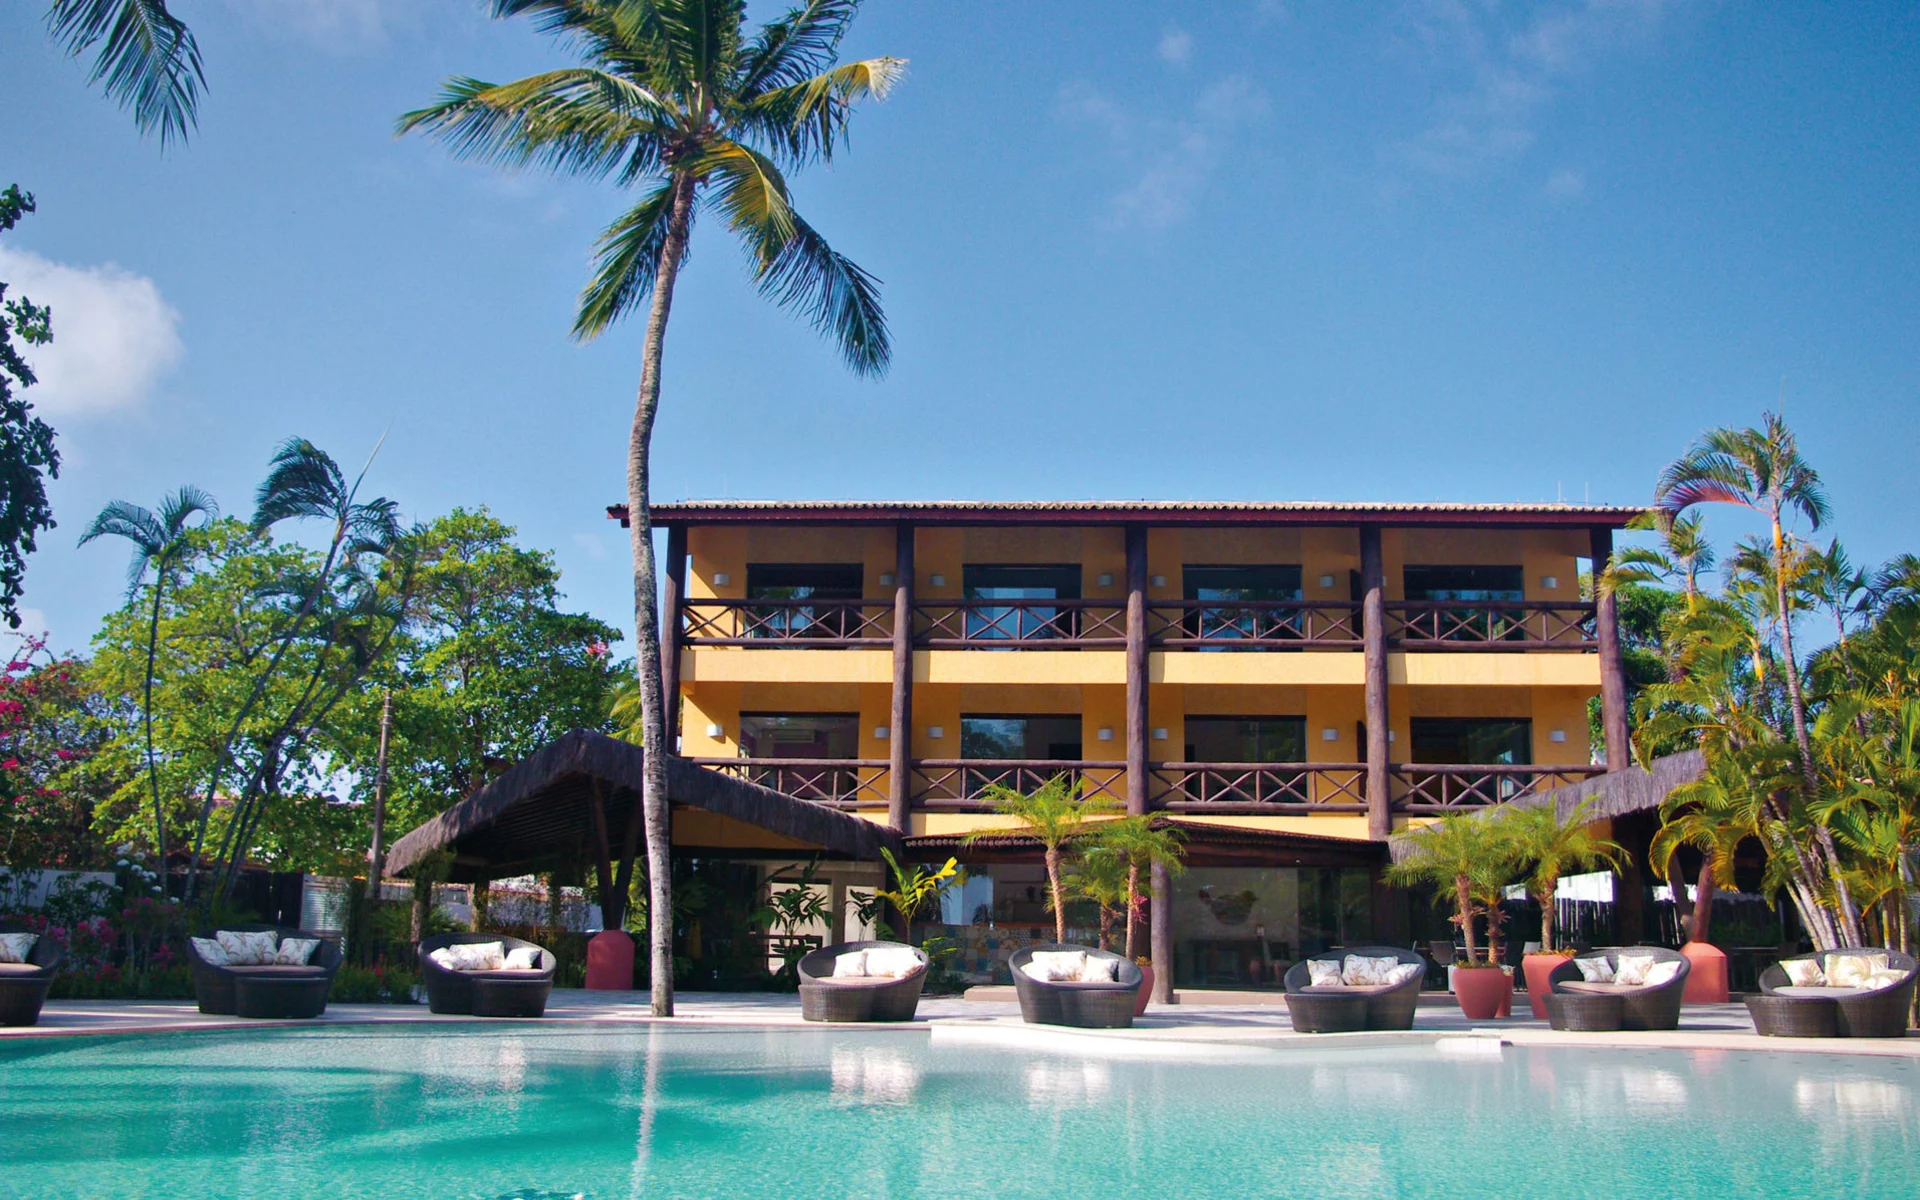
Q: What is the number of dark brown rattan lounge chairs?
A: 8